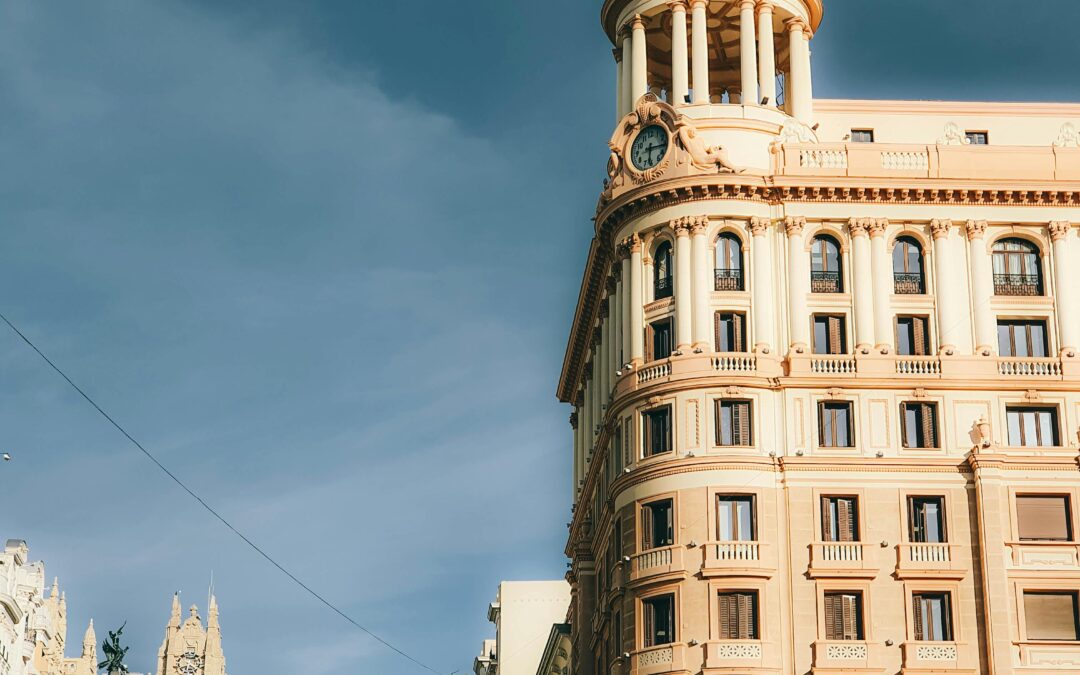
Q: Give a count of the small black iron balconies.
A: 5